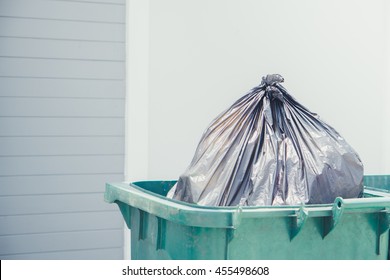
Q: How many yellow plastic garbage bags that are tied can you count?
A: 0